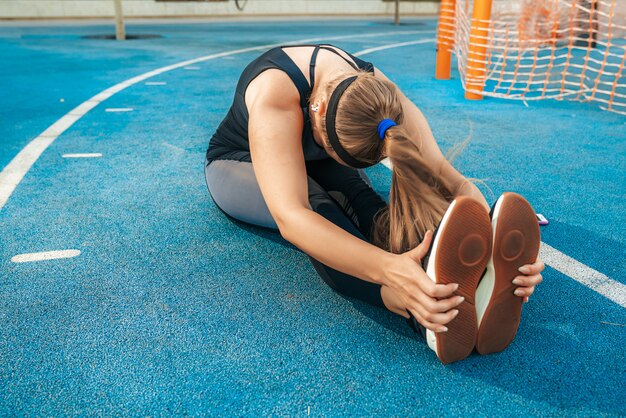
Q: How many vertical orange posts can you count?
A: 2